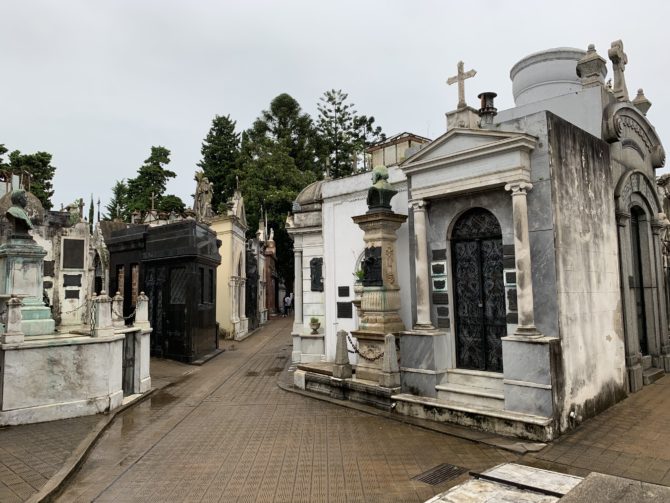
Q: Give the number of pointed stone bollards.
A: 2